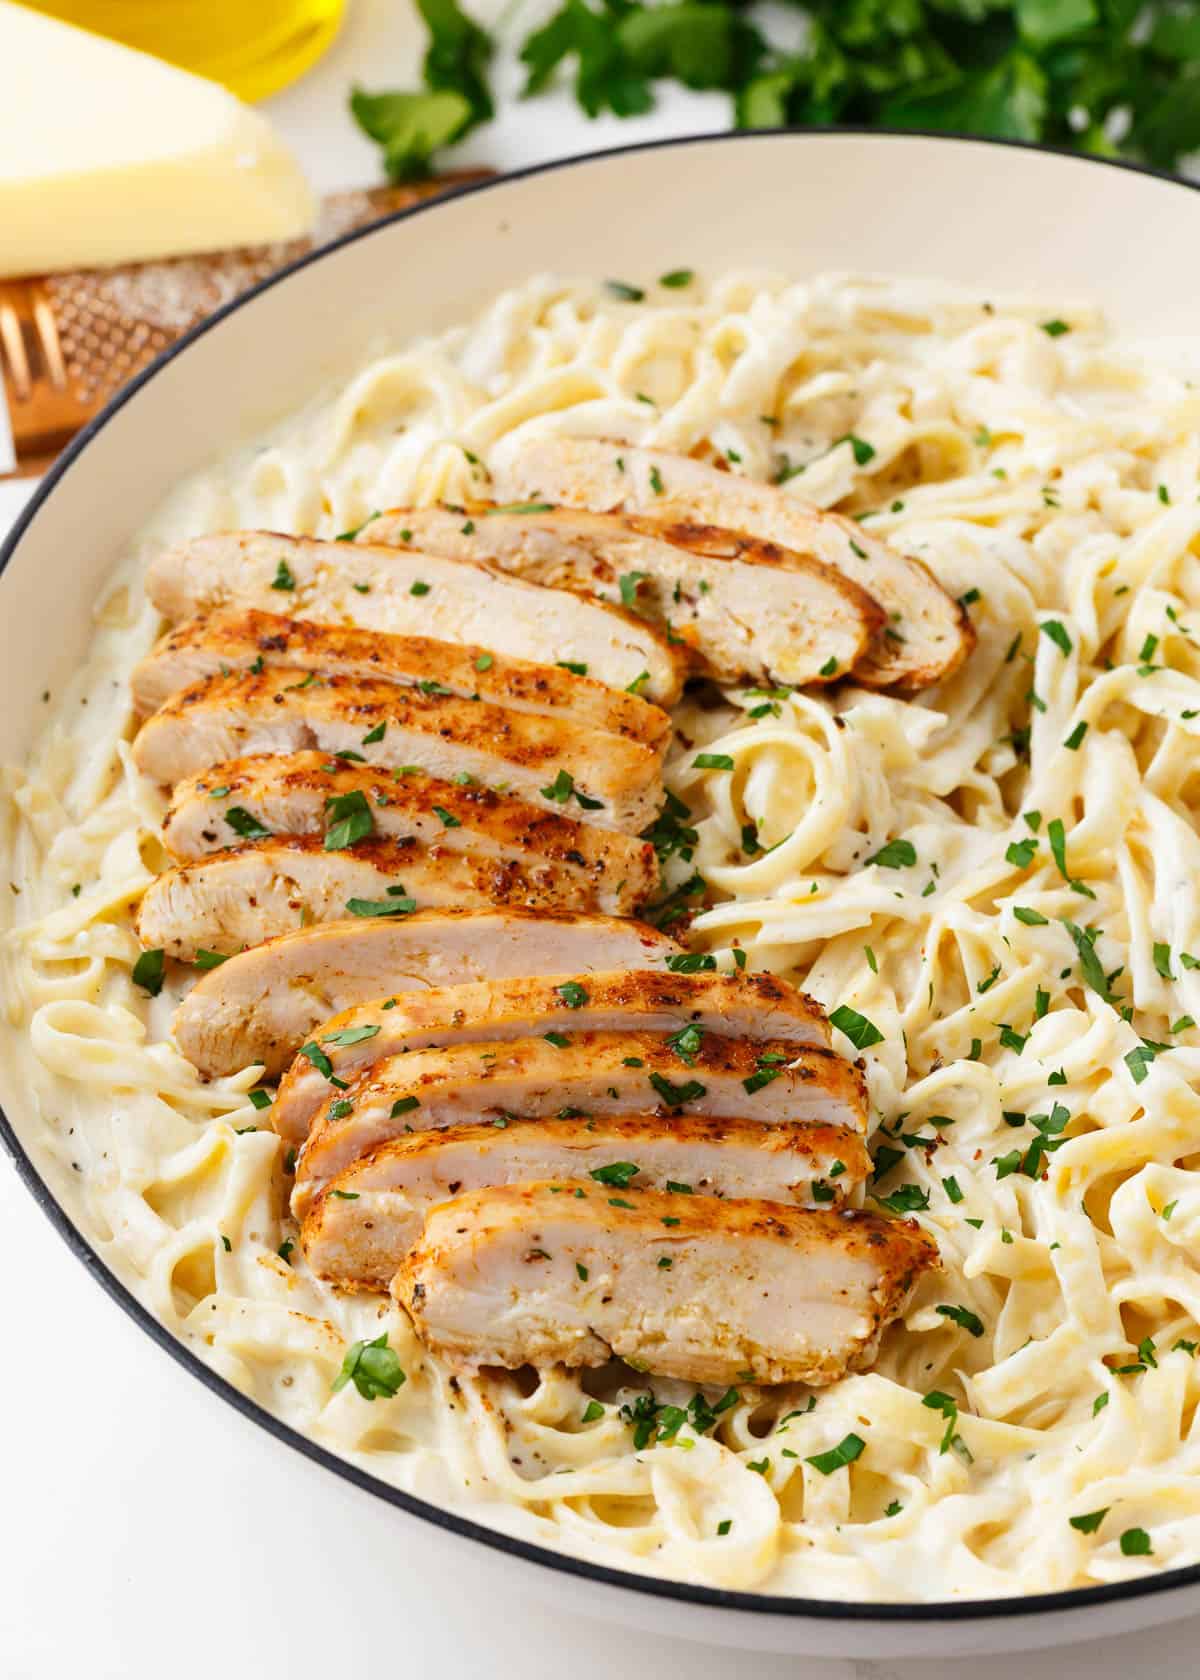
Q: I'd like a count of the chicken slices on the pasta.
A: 12